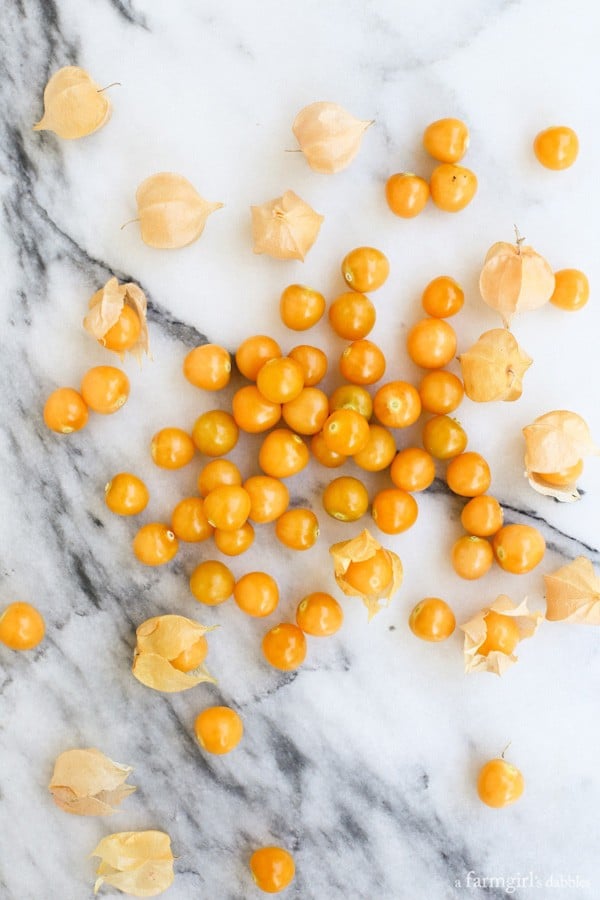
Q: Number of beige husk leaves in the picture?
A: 14